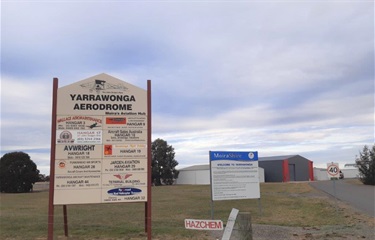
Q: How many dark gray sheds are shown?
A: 1